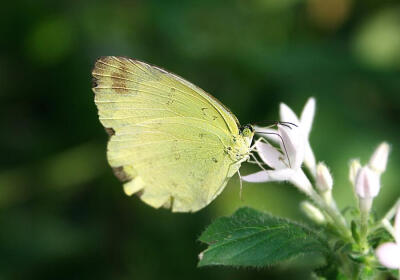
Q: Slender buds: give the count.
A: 5